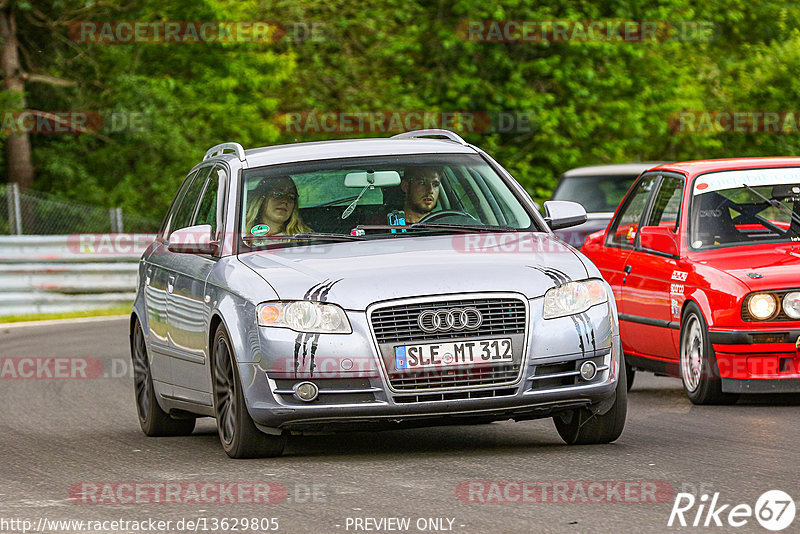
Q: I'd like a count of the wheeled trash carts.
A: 0